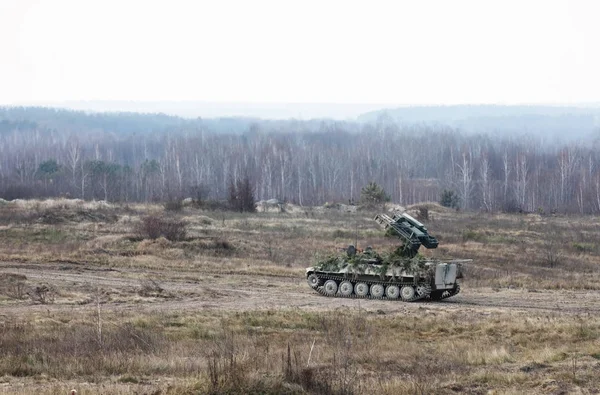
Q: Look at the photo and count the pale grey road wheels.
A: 6